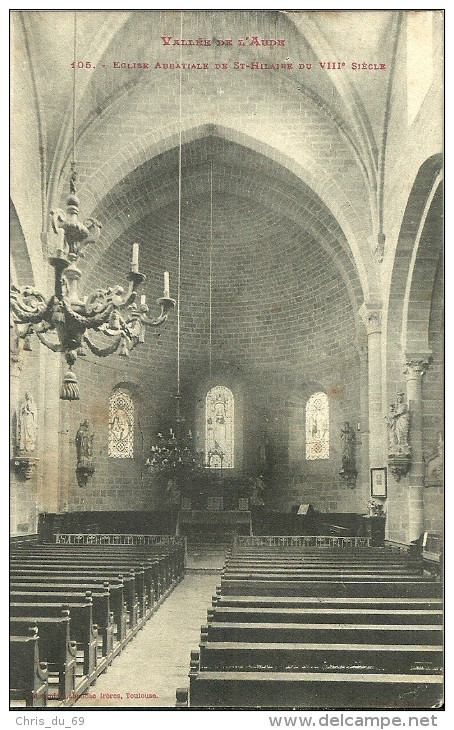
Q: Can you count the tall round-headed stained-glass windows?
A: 3